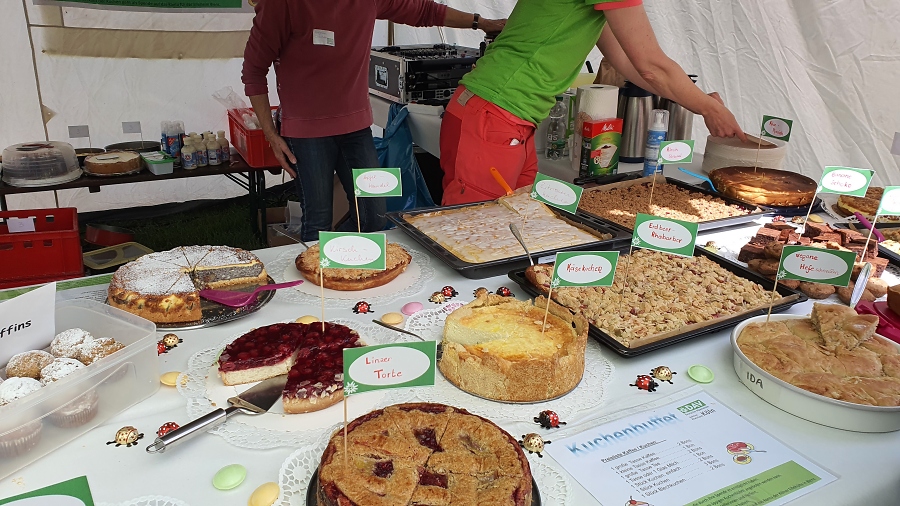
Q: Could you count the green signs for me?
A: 12